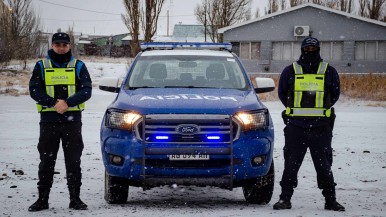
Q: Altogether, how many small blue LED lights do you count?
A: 2